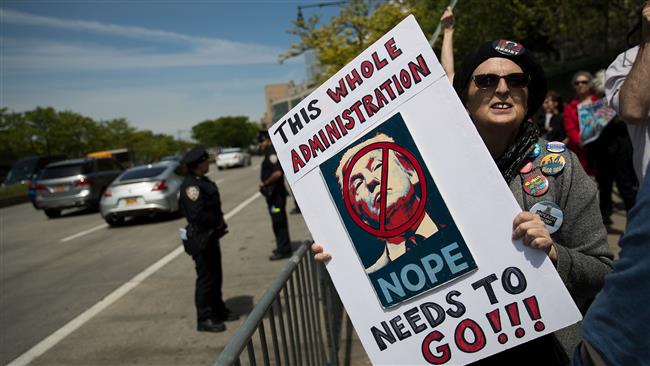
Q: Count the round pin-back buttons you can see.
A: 7